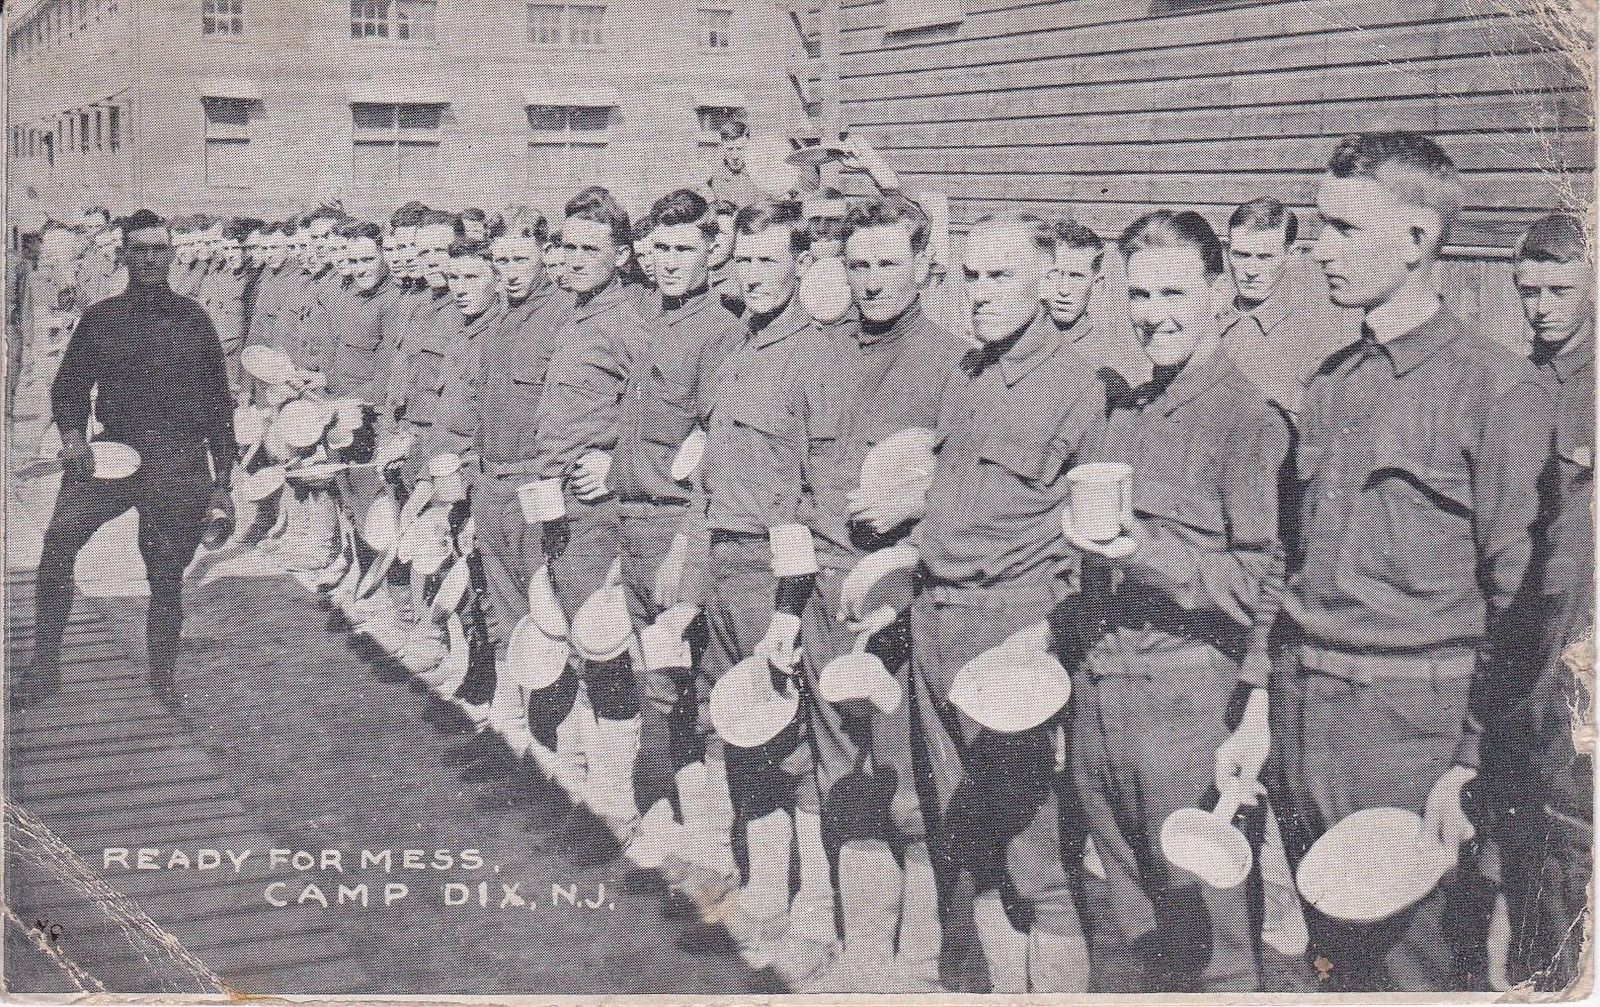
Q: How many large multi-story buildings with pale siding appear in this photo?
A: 1